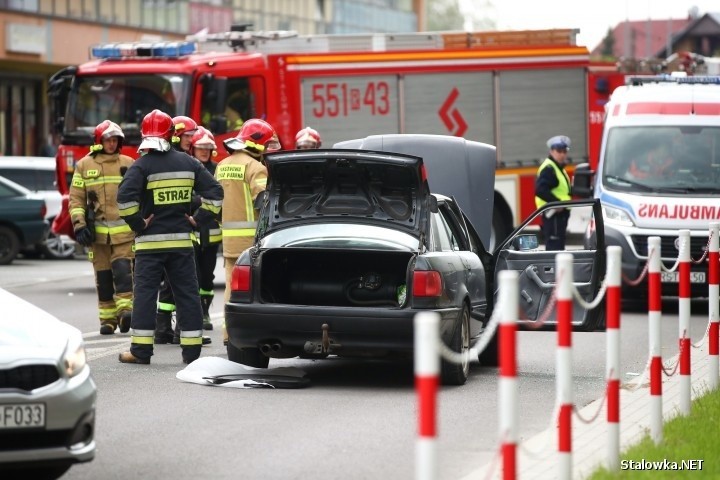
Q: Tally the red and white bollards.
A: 7